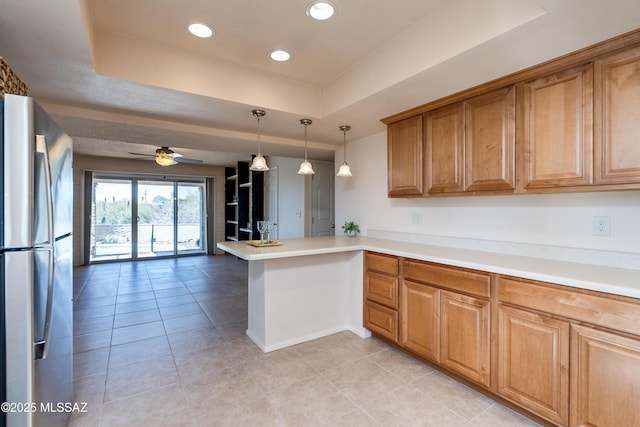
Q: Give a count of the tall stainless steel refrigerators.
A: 1